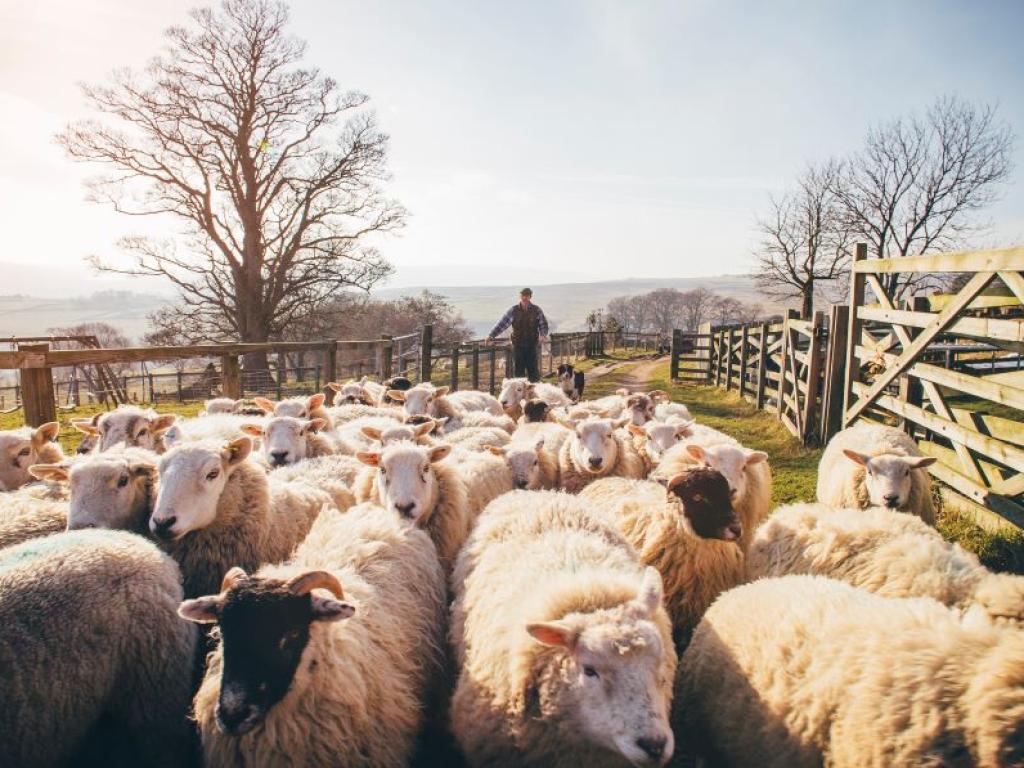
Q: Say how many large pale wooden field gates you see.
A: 1